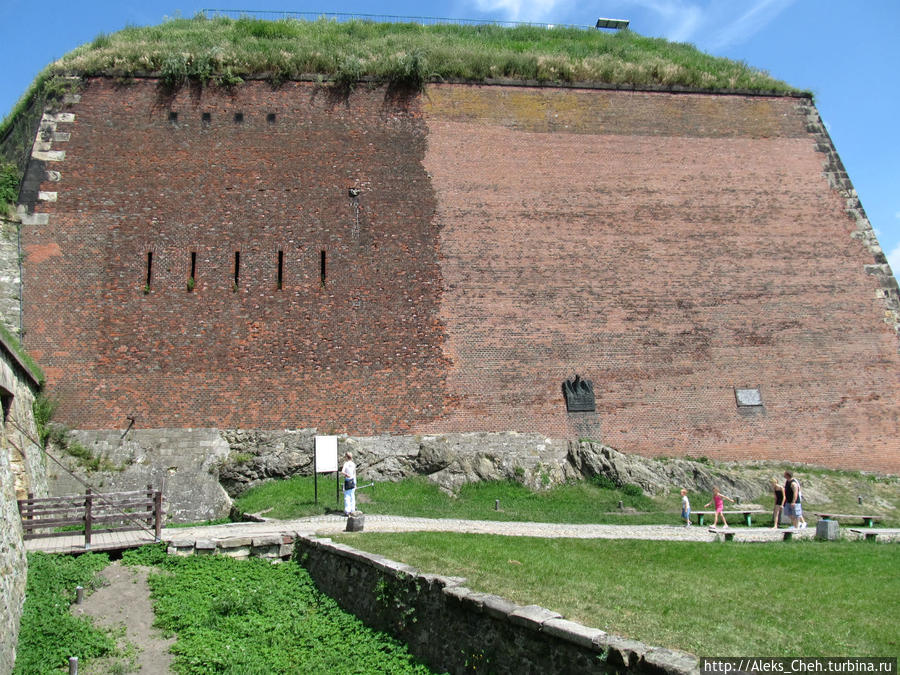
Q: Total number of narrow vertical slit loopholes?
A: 5